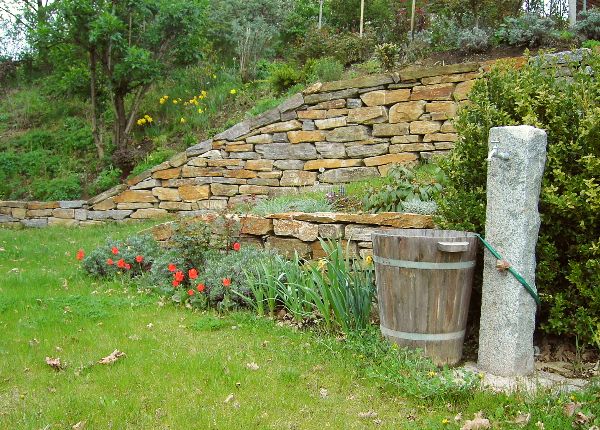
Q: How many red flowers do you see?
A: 14